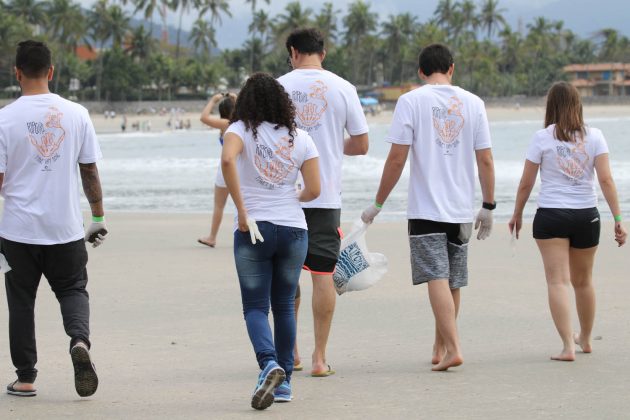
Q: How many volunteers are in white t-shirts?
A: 5